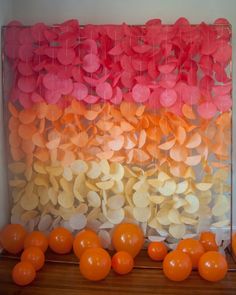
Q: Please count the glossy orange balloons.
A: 15